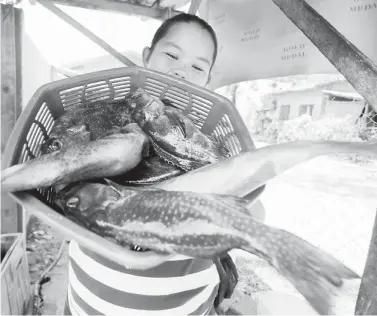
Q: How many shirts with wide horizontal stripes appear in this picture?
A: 1